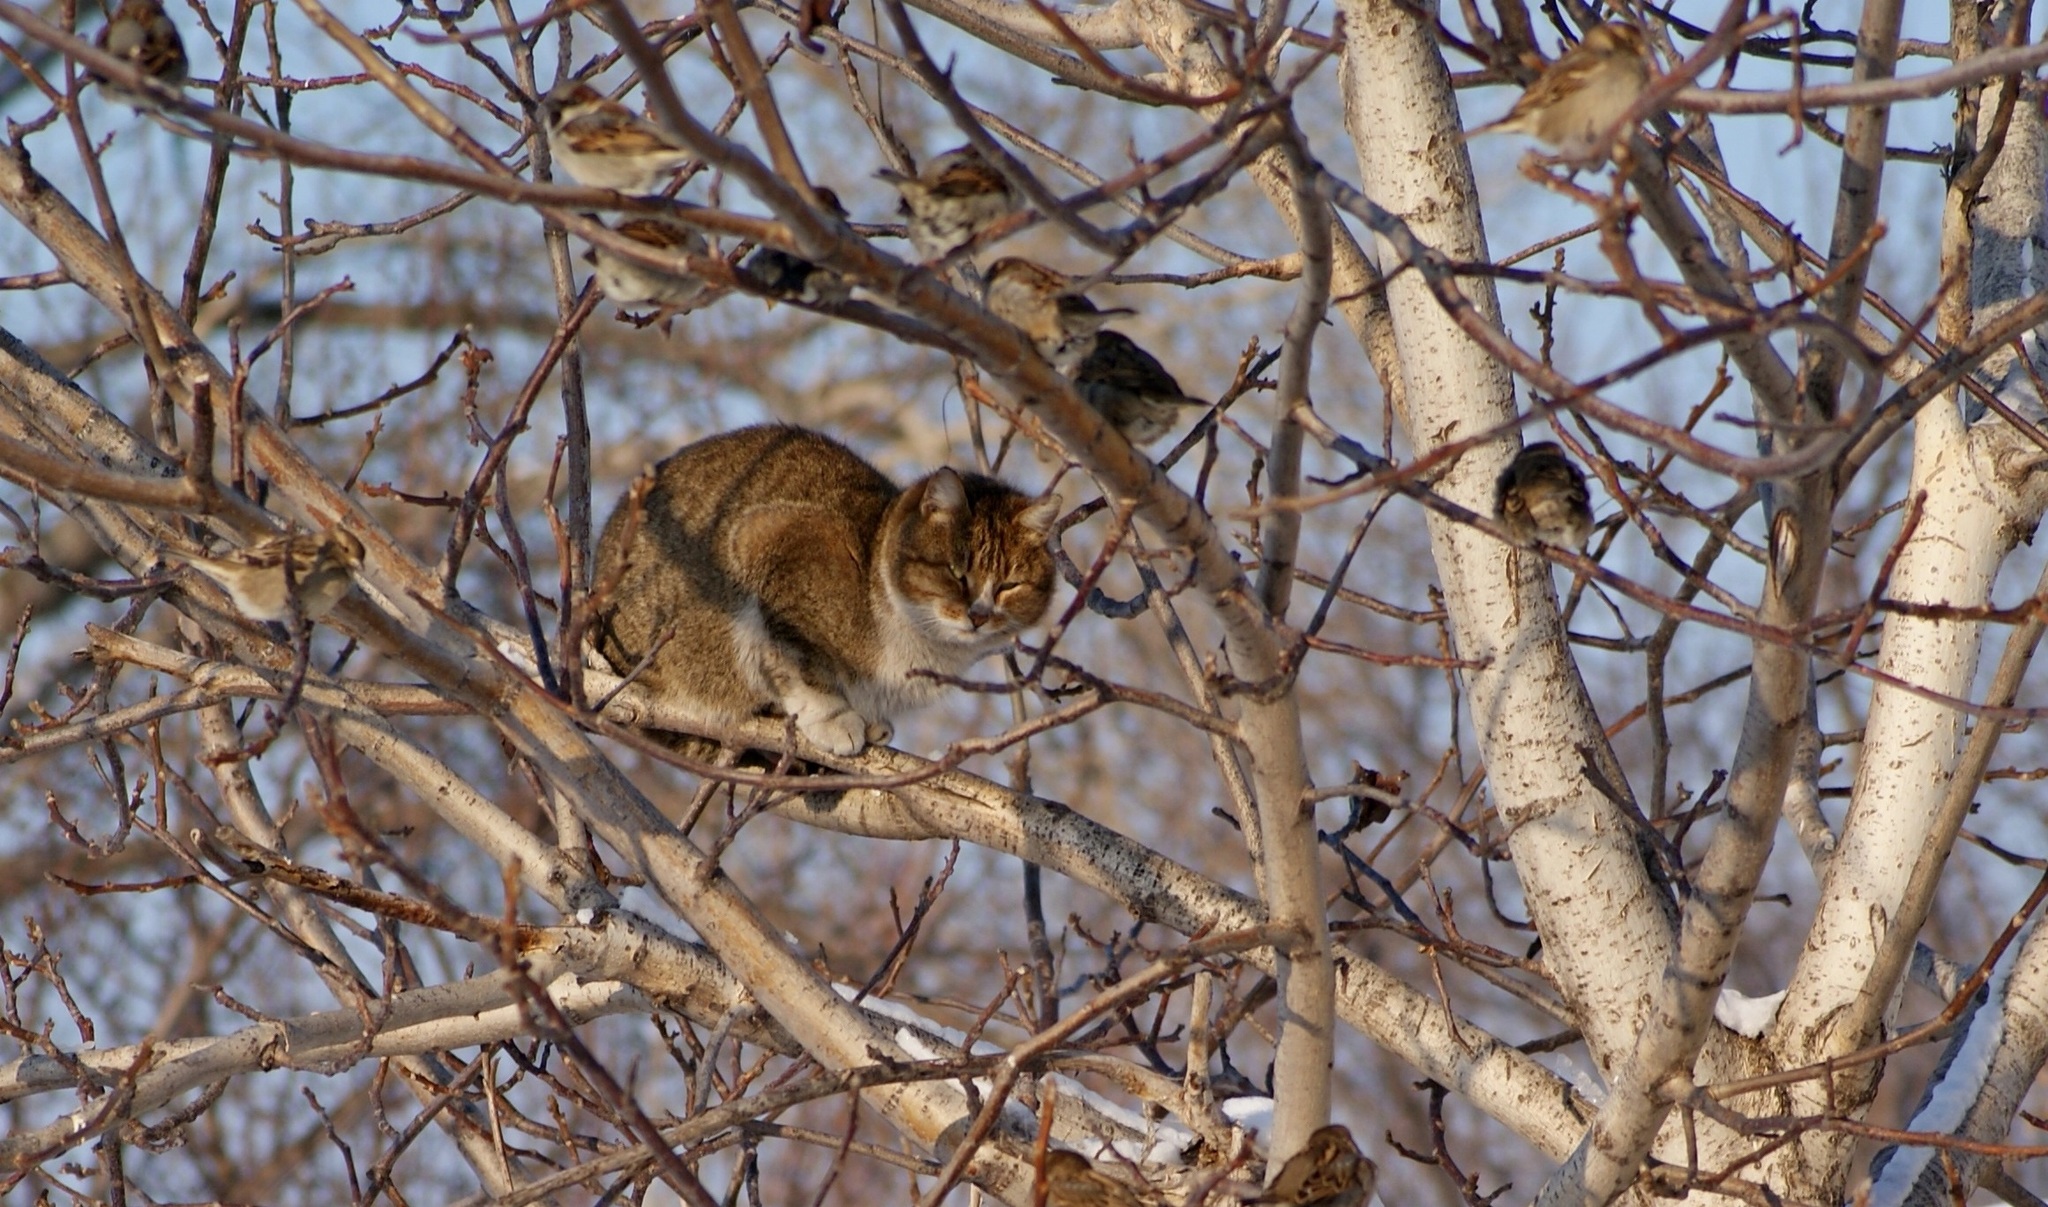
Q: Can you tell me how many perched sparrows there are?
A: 12